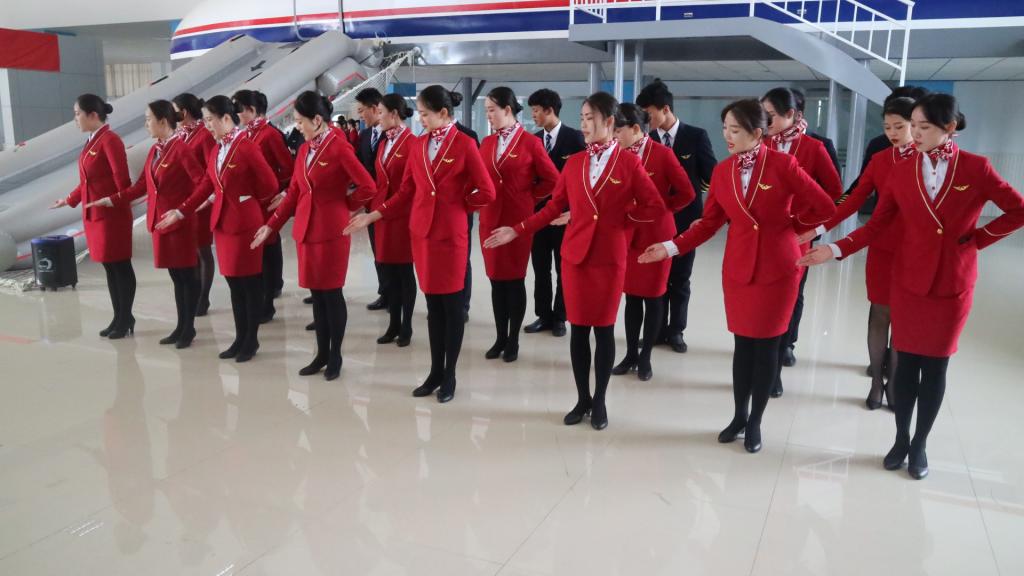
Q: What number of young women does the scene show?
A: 15